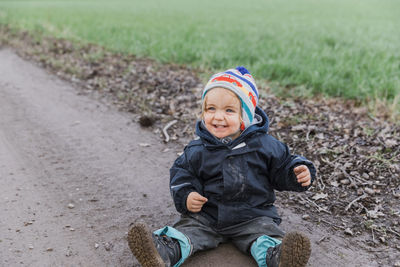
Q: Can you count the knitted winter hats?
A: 1